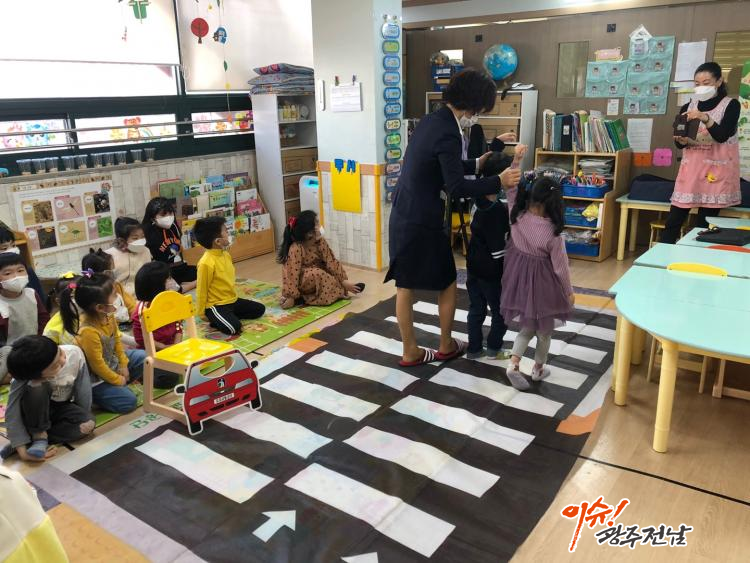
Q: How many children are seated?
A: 11